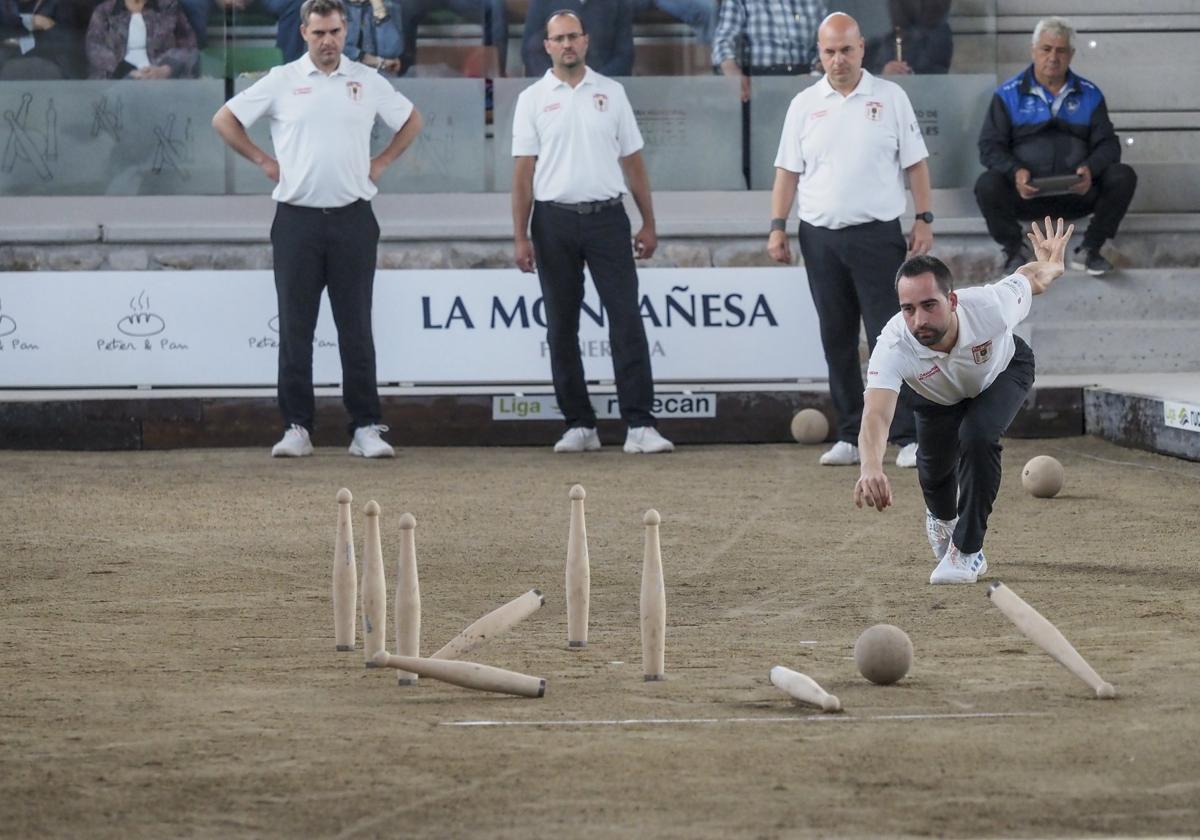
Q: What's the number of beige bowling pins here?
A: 9